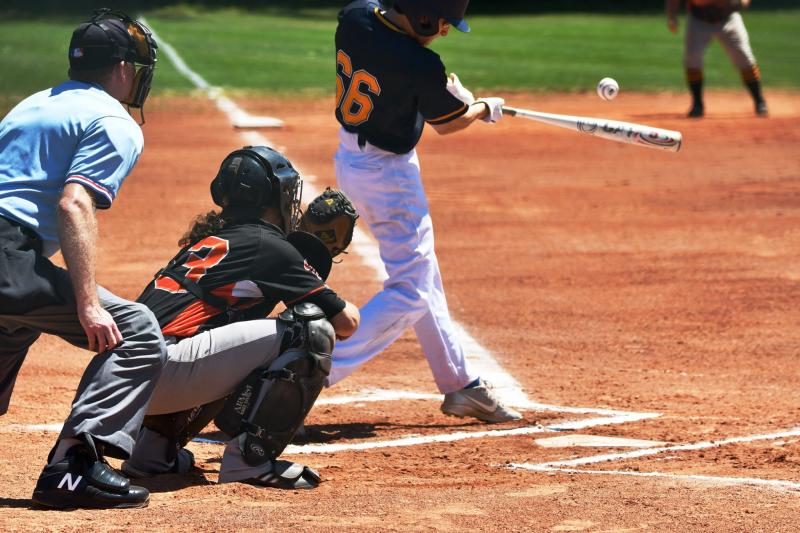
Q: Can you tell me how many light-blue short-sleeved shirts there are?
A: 1